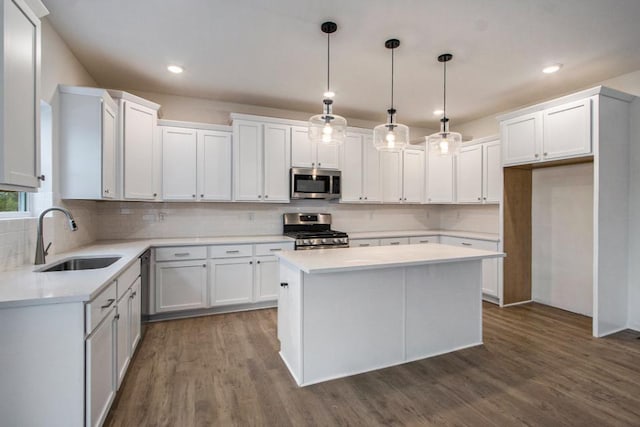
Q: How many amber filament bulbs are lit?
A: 3